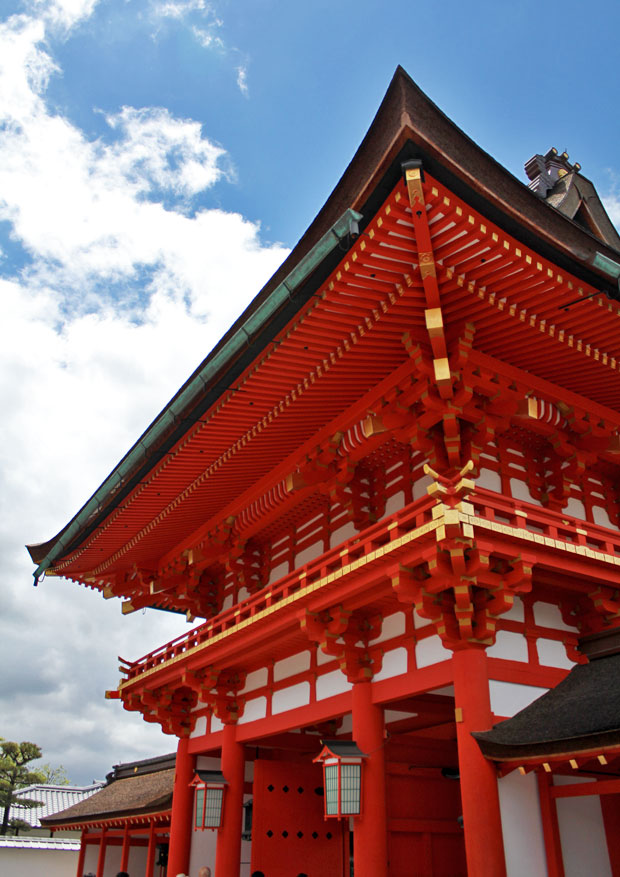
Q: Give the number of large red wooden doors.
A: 1